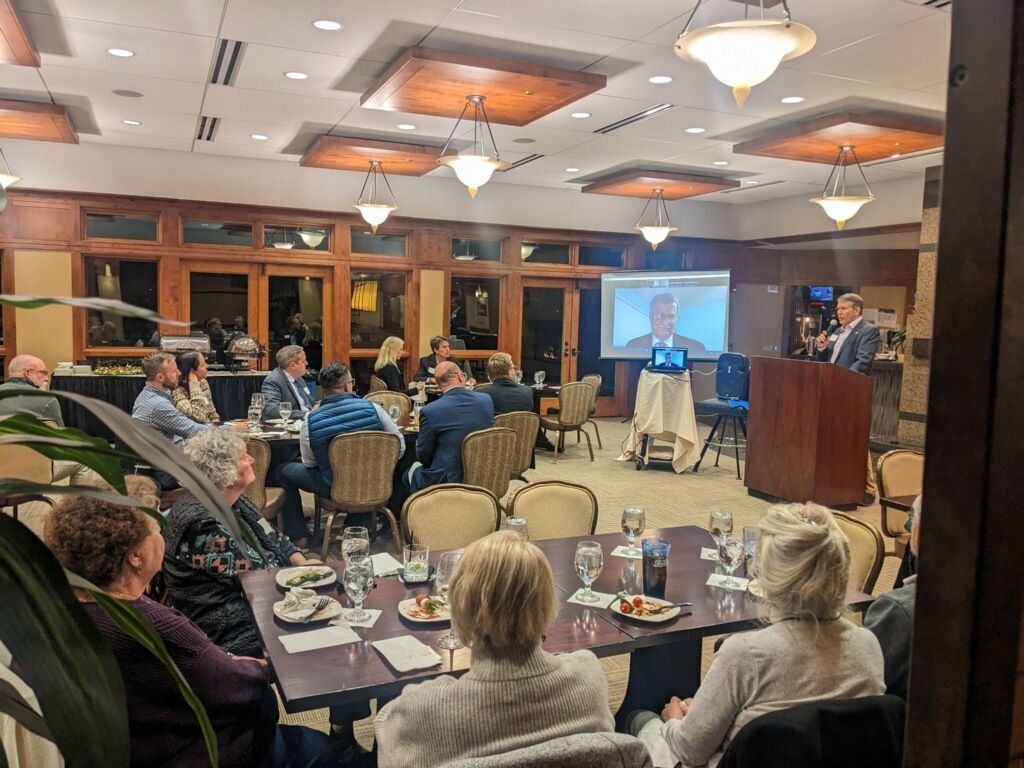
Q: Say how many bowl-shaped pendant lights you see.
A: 6